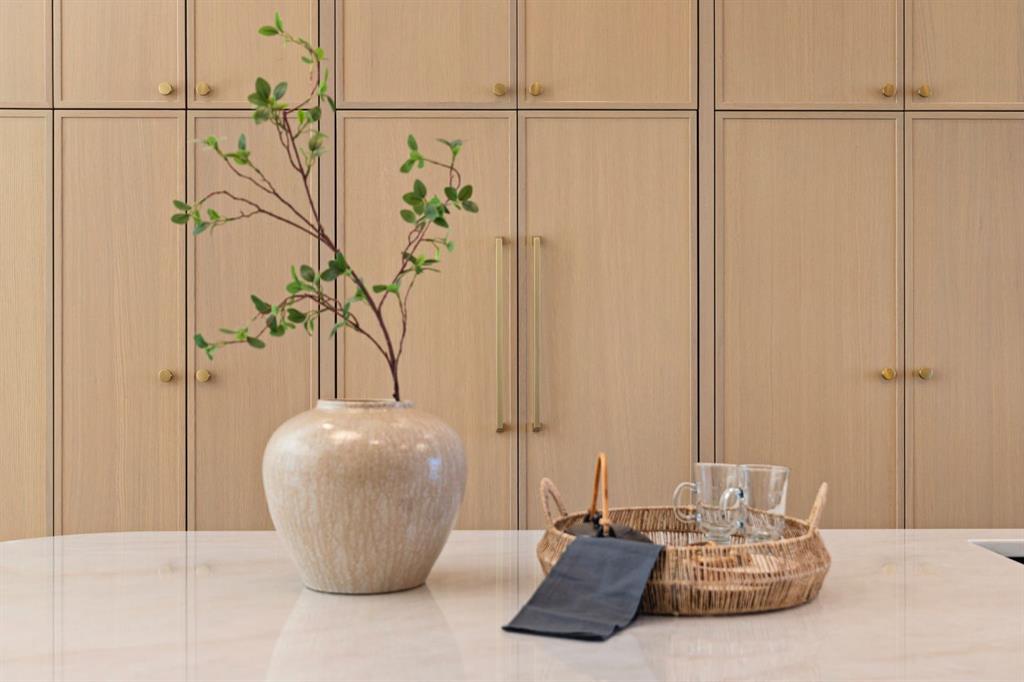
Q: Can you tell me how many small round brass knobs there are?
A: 10